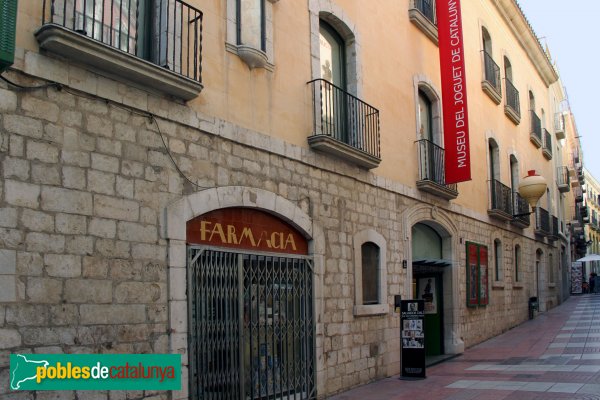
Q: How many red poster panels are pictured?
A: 2